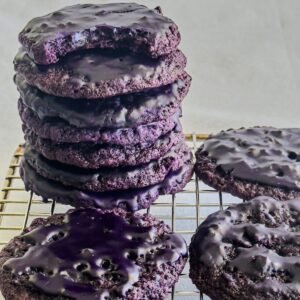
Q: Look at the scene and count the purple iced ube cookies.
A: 10